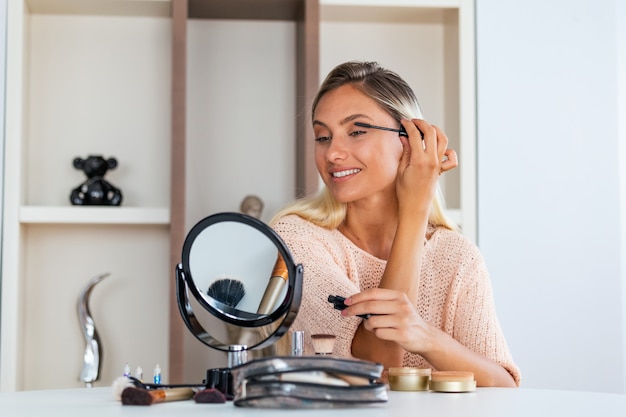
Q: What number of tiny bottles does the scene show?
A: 3